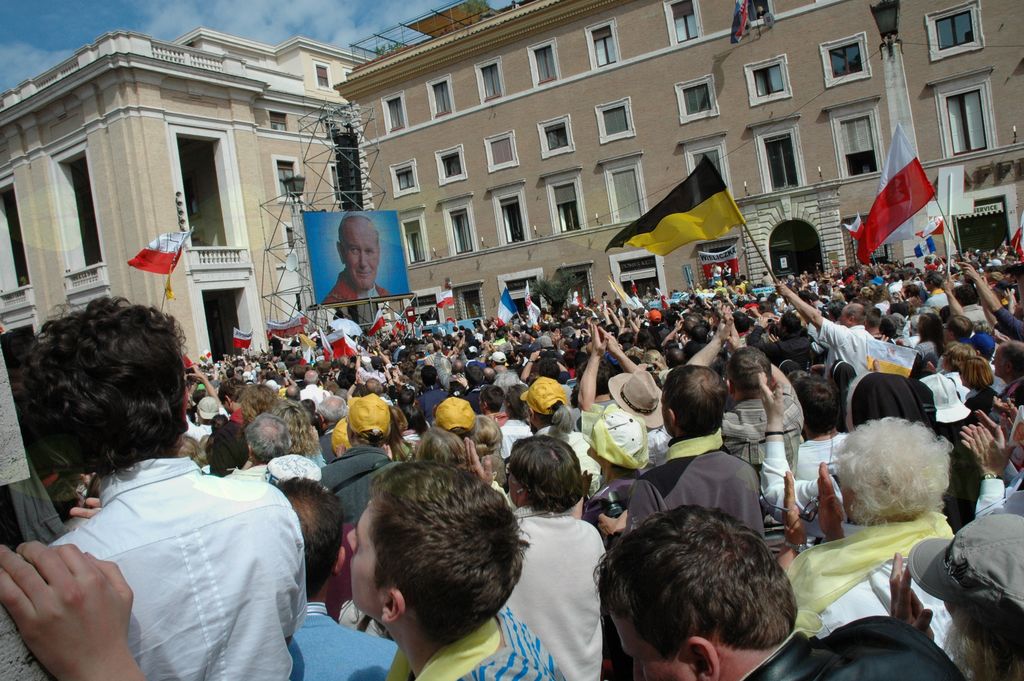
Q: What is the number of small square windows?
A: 9